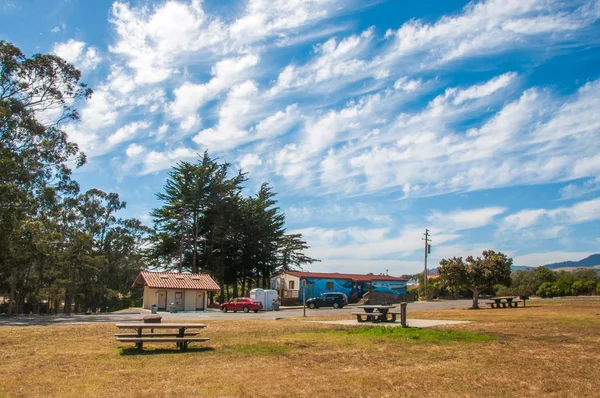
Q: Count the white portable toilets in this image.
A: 2